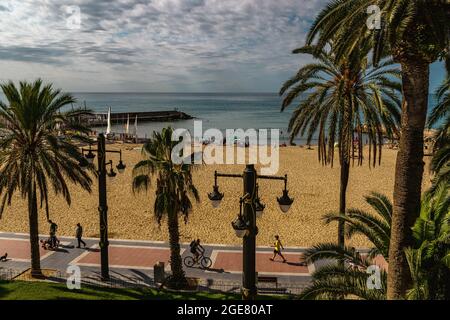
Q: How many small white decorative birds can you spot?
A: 0